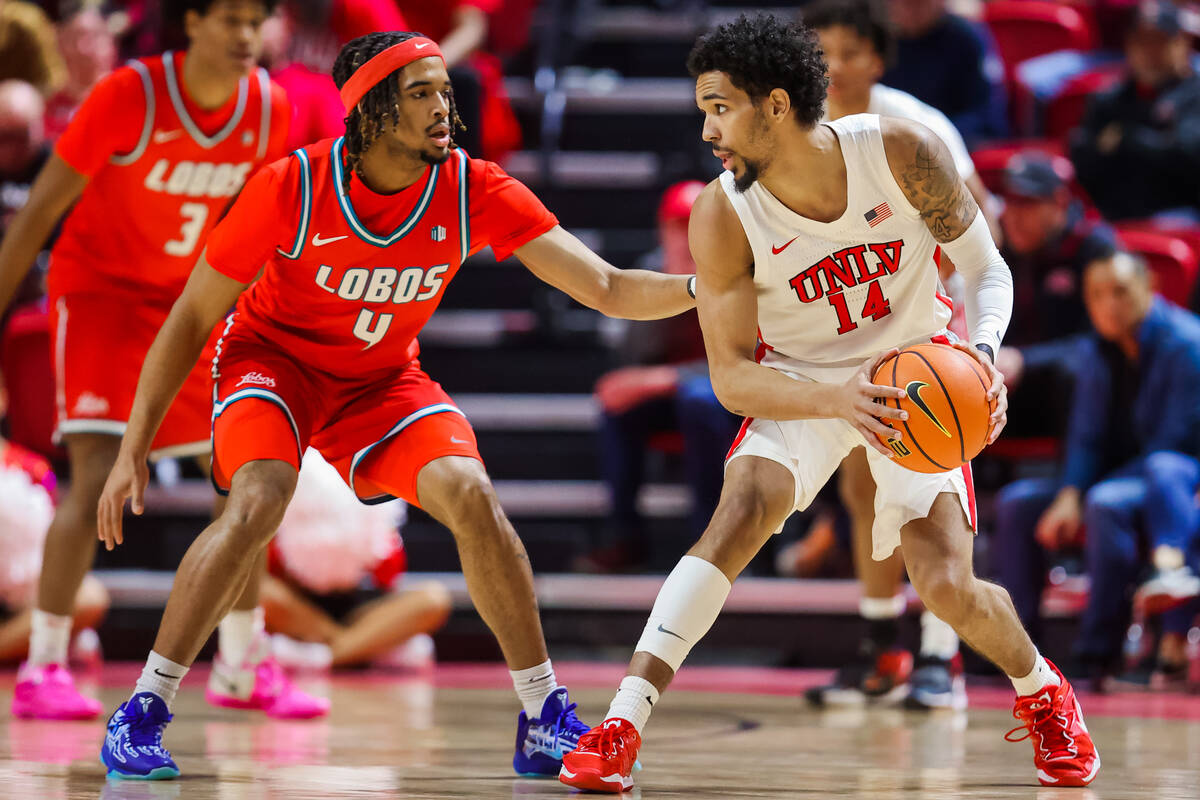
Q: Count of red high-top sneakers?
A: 2